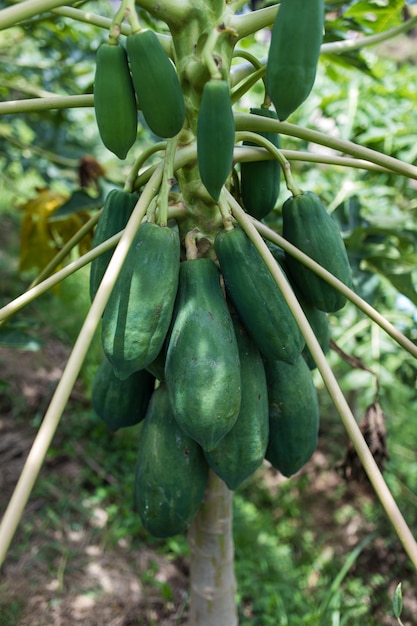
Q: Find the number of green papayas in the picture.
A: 15